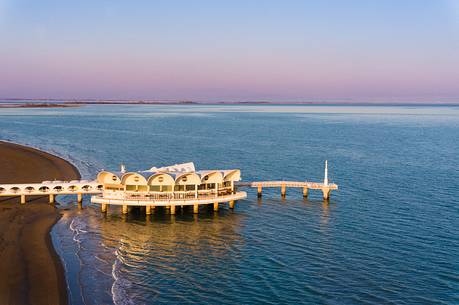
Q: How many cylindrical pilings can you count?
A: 14